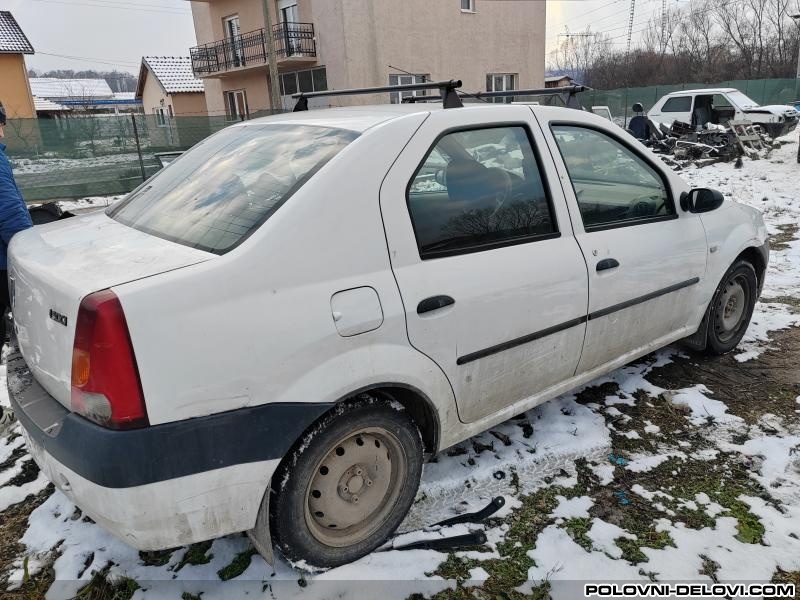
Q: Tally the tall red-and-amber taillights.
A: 1